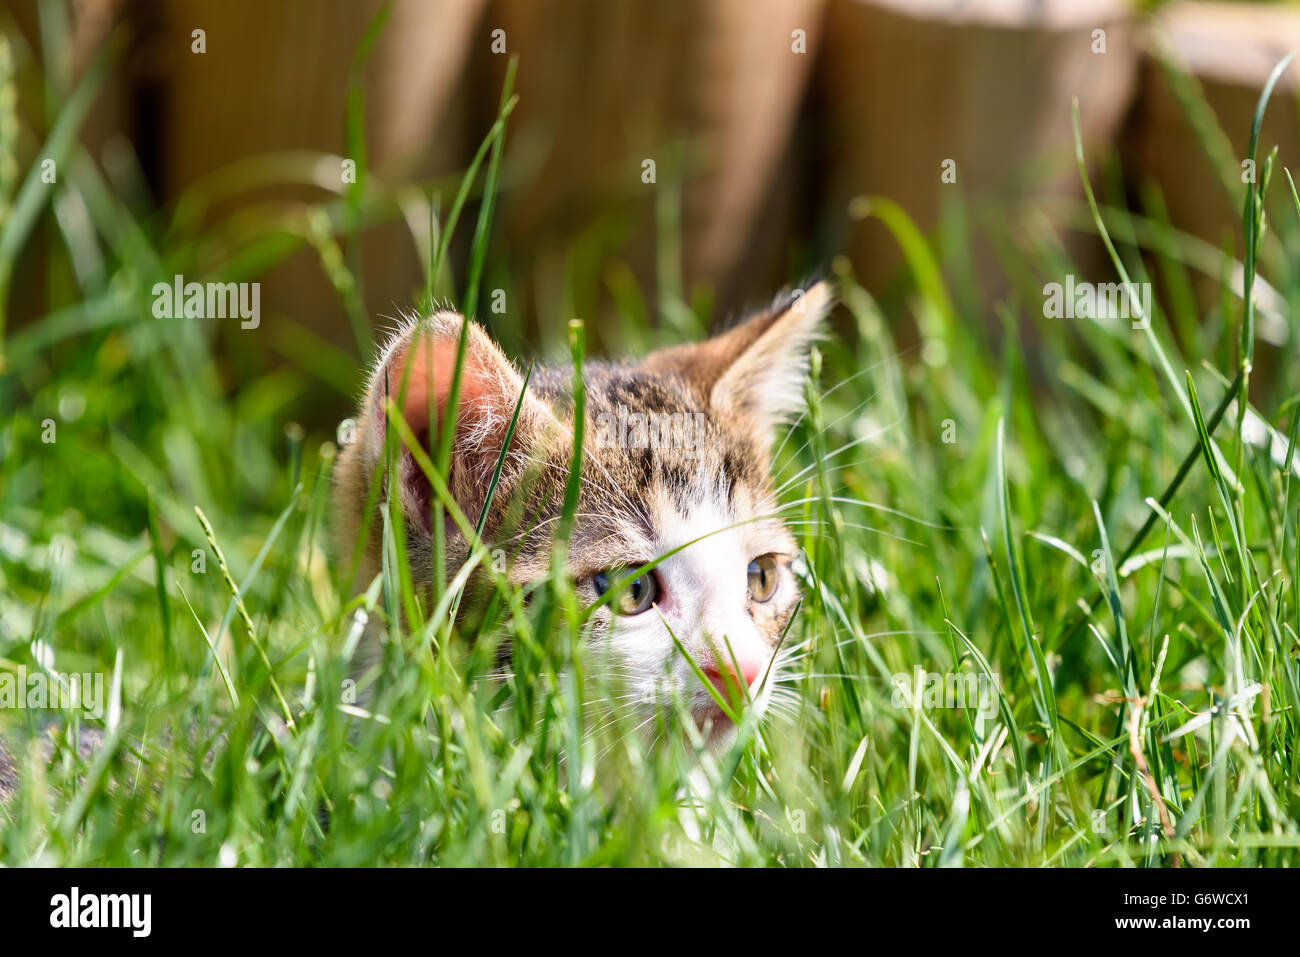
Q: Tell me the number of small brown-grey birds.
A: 0